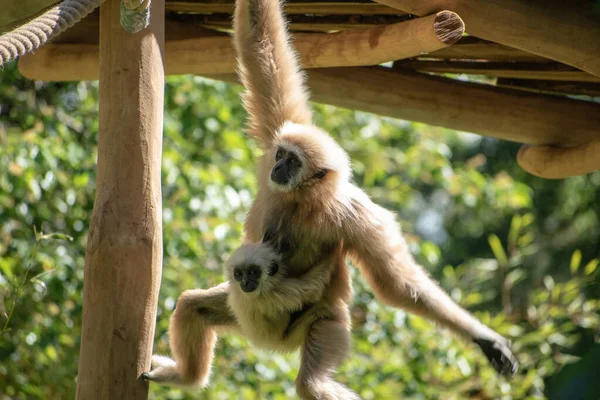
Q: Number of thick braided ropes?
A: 1